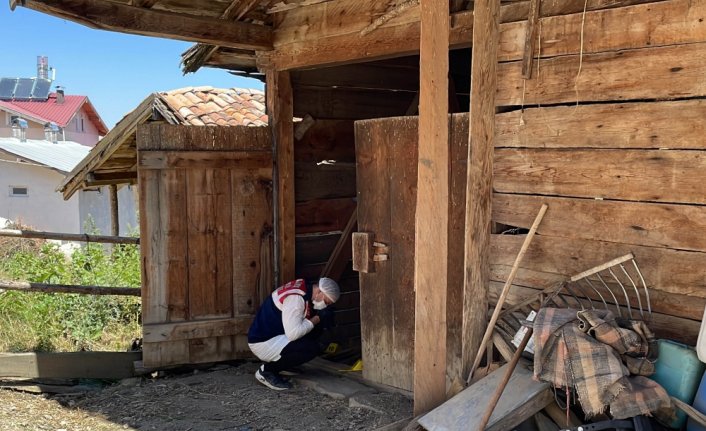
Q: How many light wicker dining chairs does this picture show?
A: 0